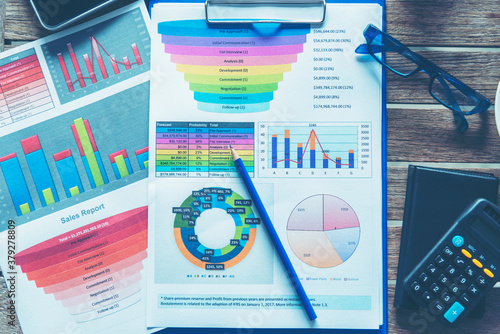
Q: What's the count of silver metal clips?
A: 1